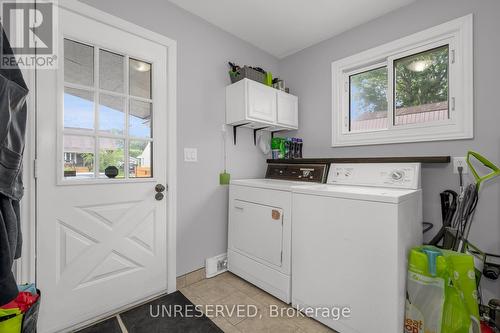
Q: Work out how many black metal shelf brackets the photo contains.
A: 3